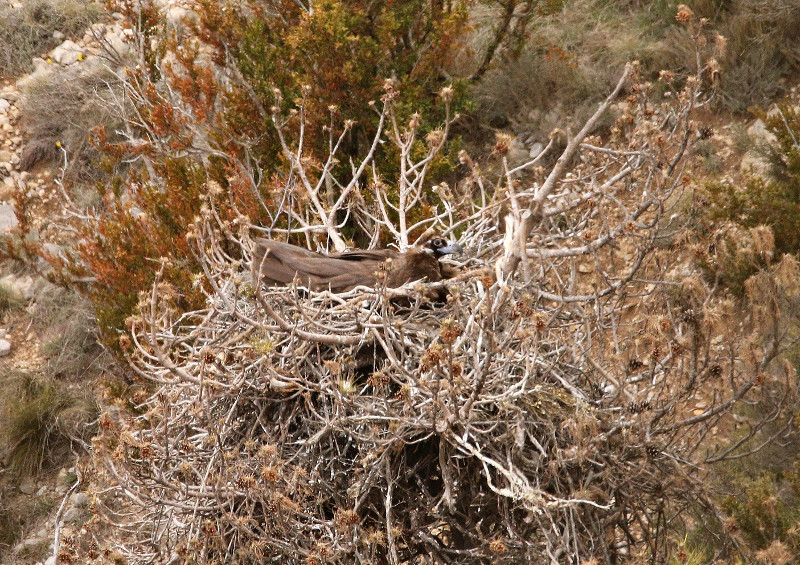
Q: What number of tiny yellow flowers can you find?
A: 3